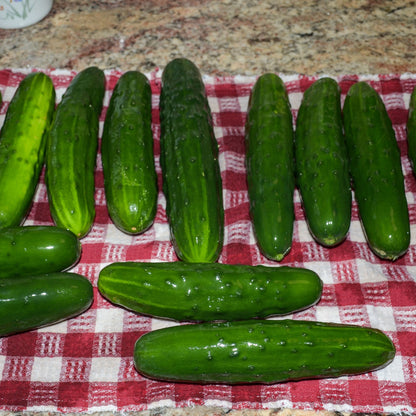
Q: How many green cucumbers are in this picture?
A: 12